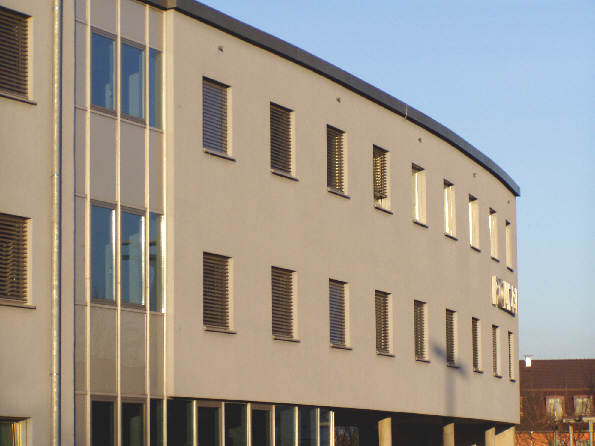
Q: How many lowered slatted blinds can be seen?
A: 15